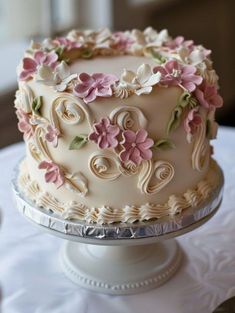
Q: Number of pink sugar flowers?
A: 13